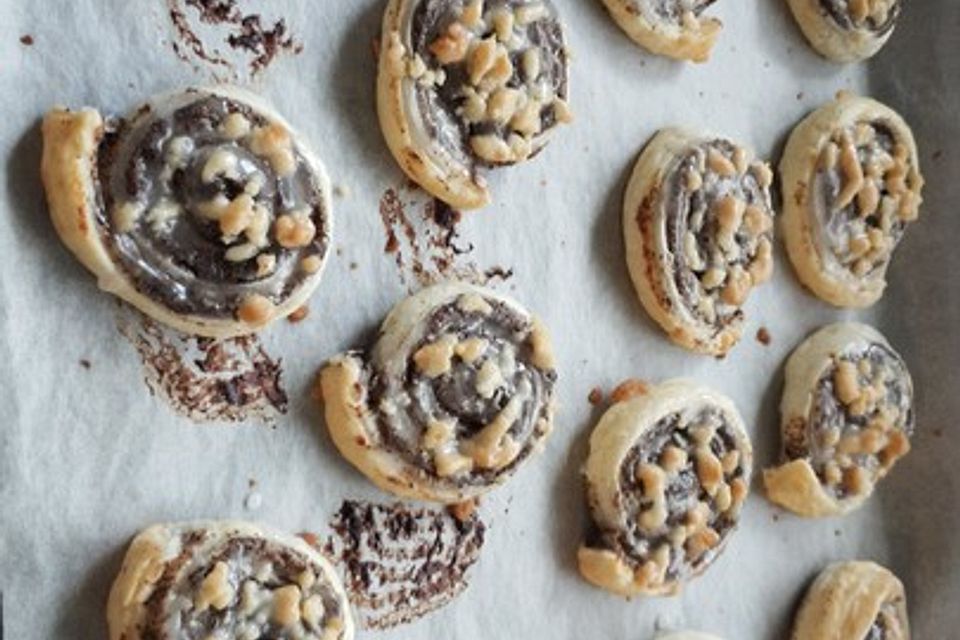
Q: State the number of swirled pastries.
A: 11